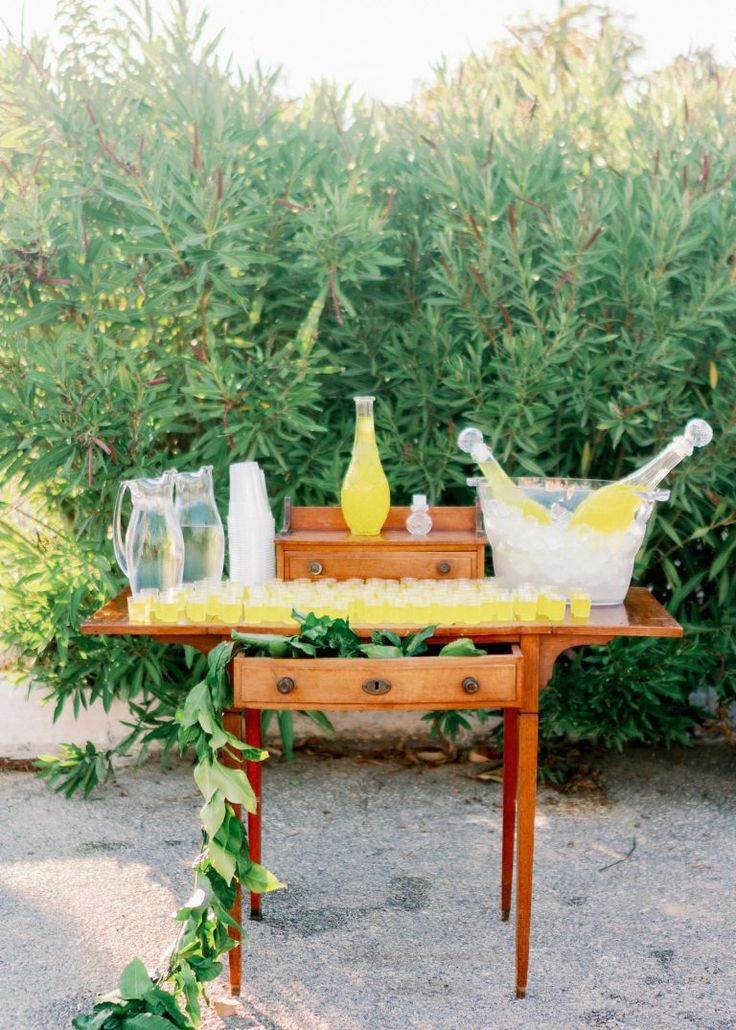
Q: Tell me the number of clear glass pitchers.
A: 2